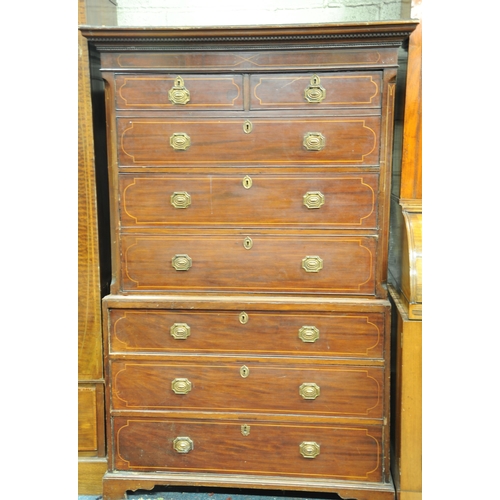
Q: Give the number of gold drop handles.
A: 14